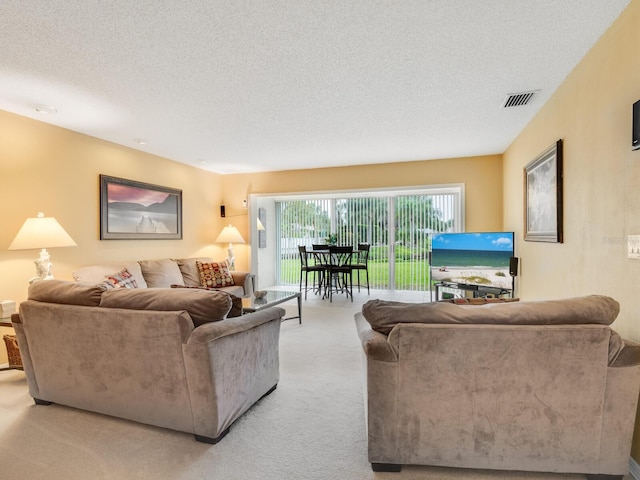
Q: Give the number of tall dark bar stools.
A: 4